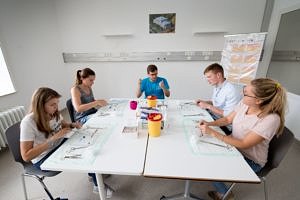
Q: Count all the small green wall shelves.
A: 0